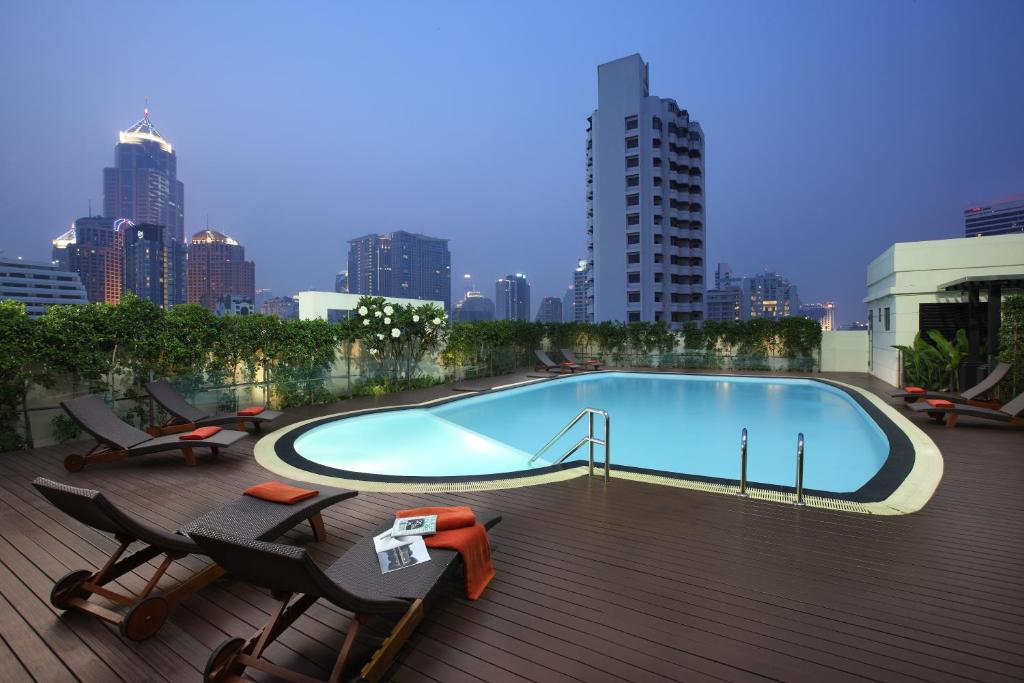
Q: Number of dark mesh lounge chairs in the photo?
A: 8